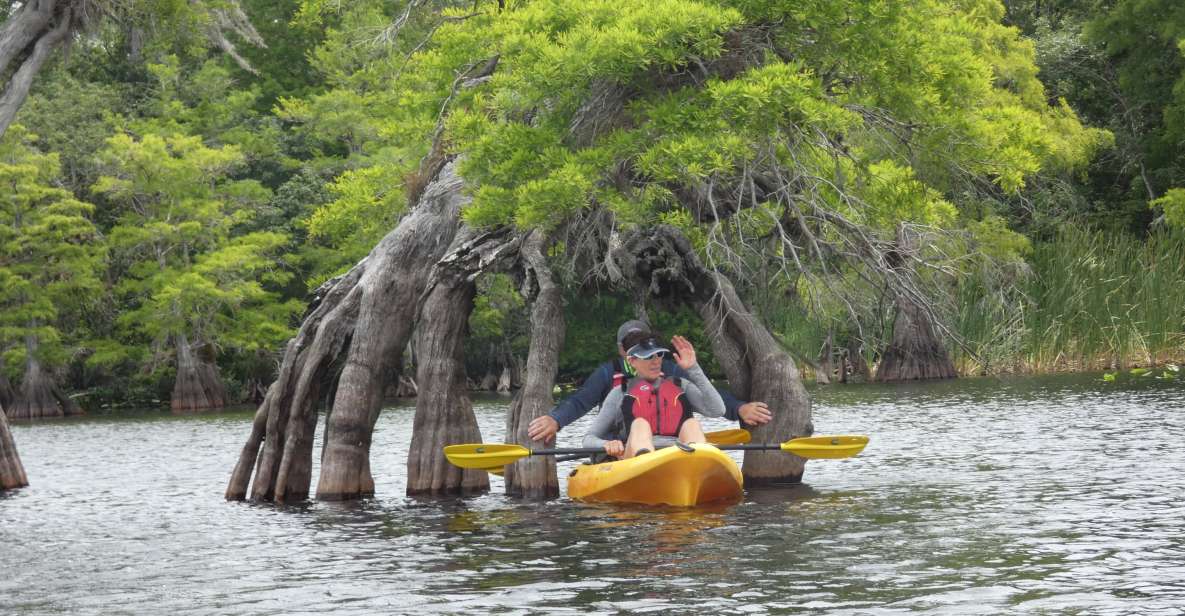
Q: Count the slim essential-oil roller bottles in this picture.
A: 0